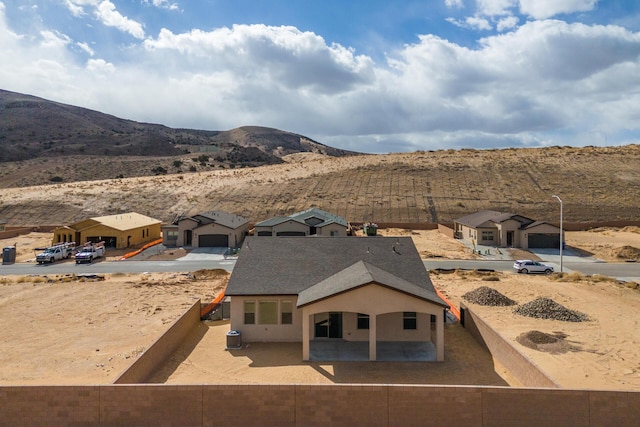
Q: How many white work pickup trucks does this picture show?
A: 2